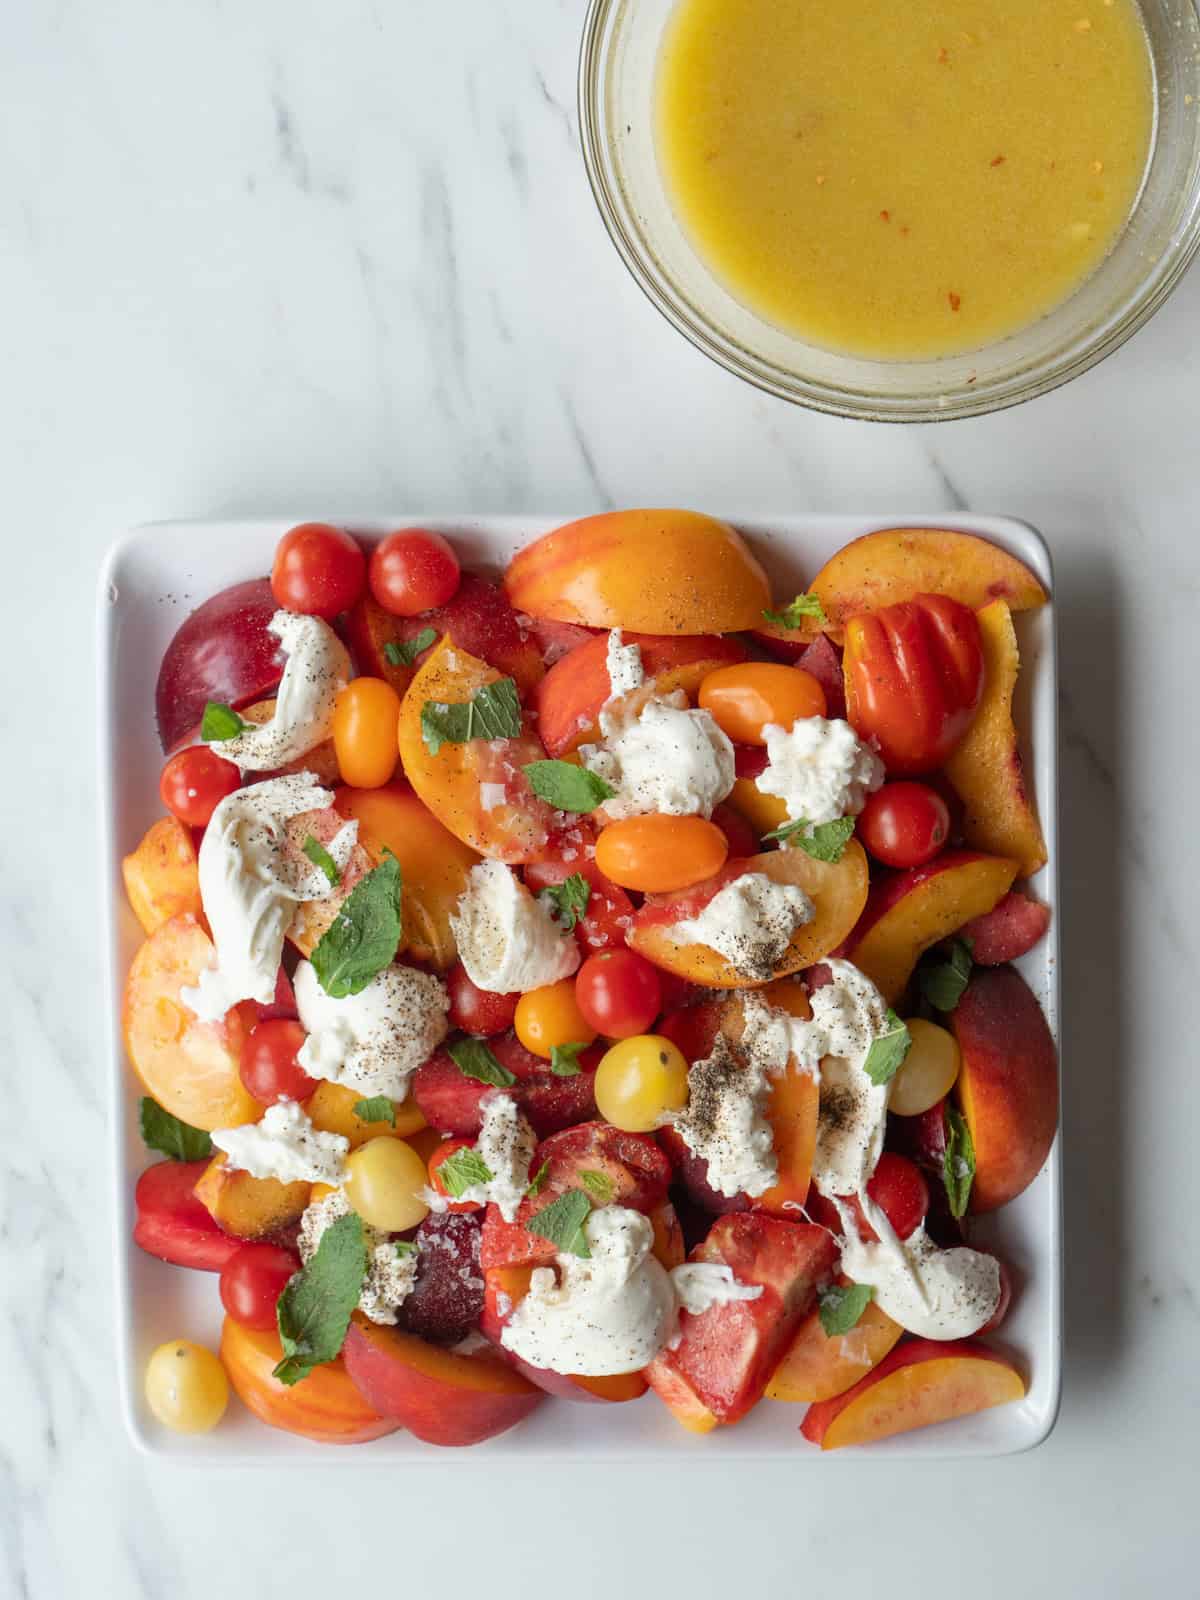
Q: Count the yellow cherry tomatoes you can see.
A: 4